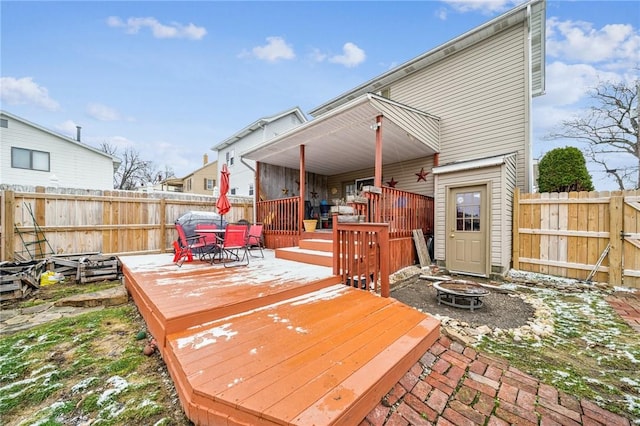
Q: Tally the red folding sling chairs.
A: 4